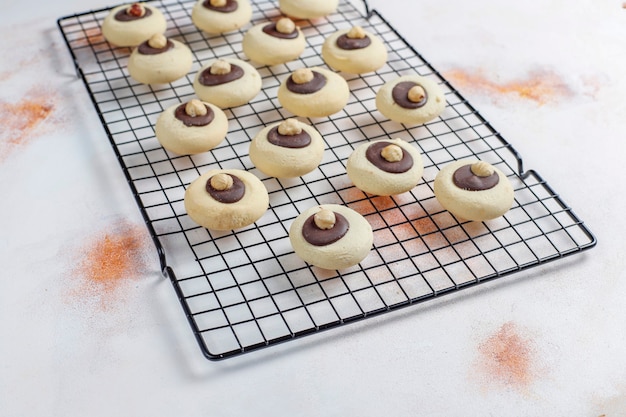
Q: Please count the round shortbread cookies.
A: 15